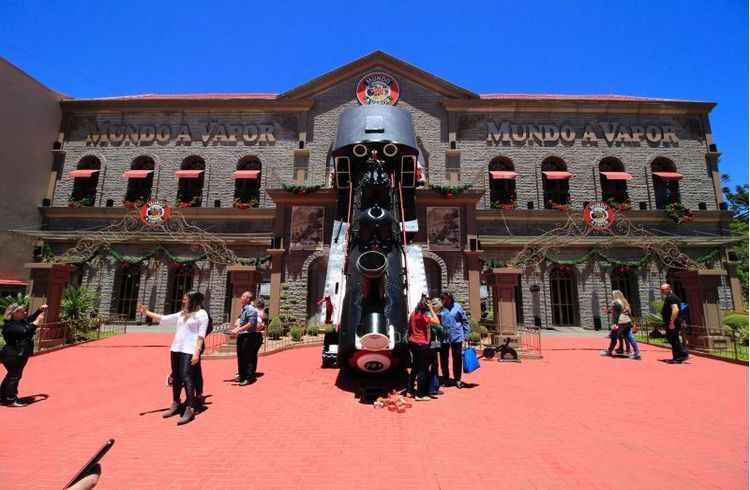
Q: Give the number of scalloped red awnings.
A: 8